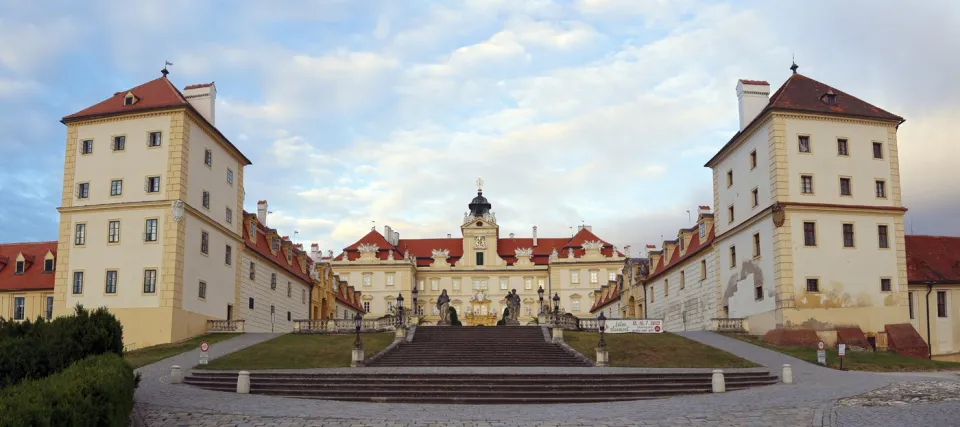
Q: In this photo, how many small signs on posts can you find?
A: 3